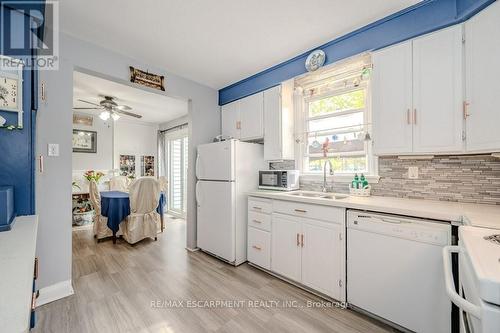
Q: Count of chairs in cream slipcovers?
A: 4